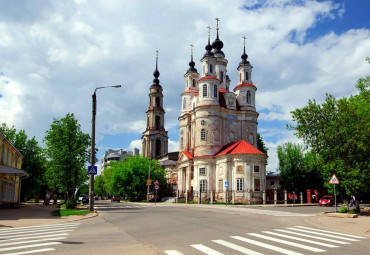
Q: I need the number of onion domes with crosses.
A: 5